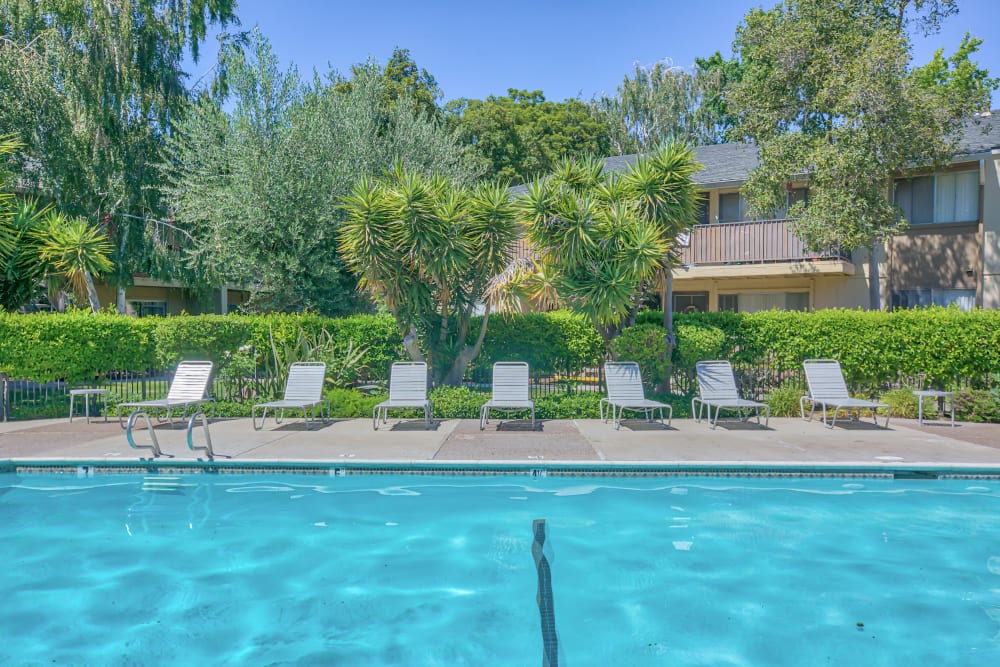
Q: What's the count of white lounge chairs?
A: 7